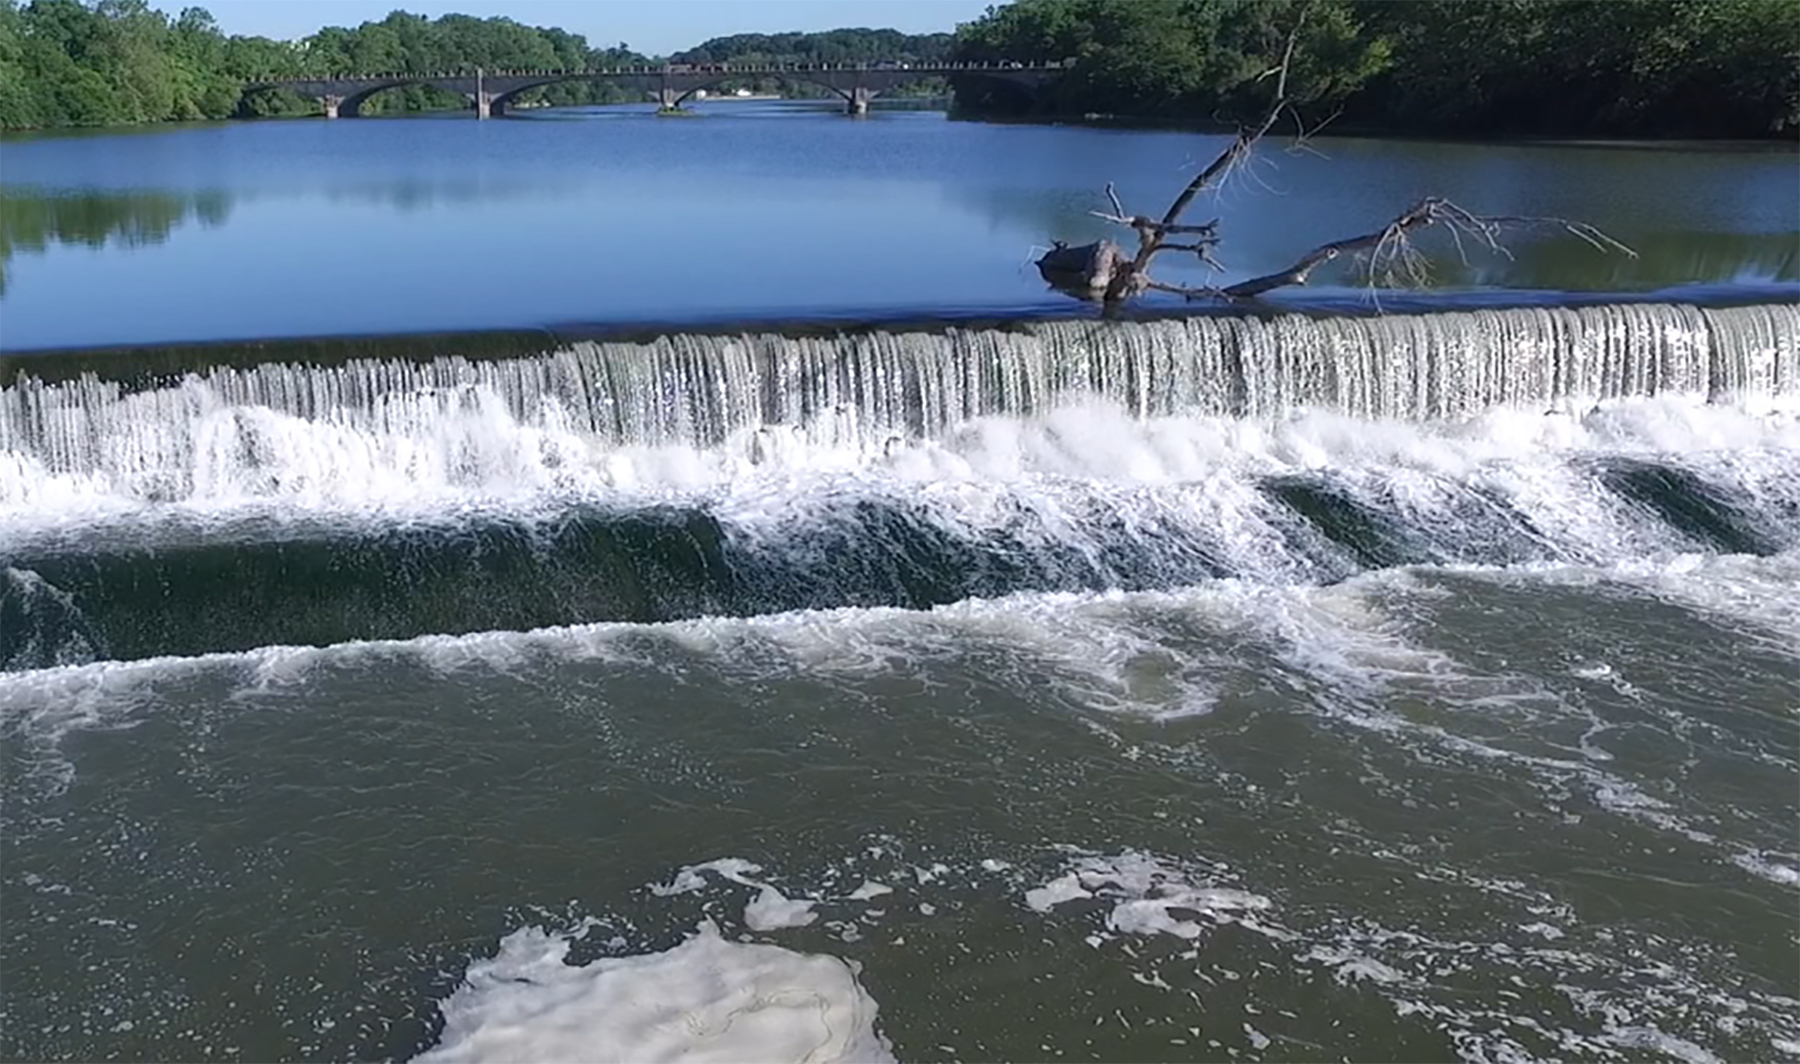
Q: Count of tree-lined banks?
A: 2